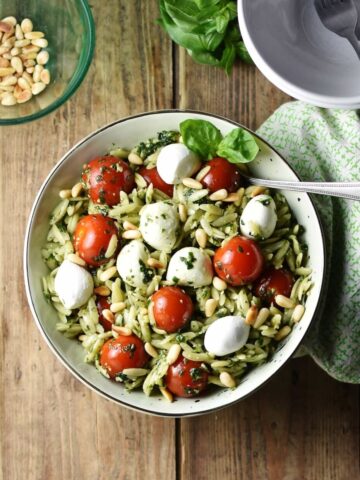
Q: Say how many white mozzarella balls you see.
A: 7